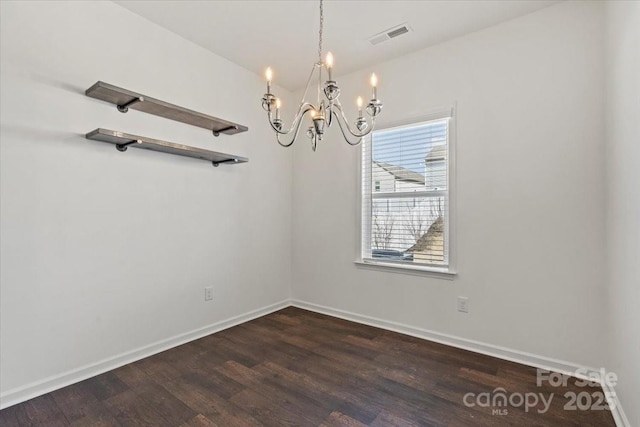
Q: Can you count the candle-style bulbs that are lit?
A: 6